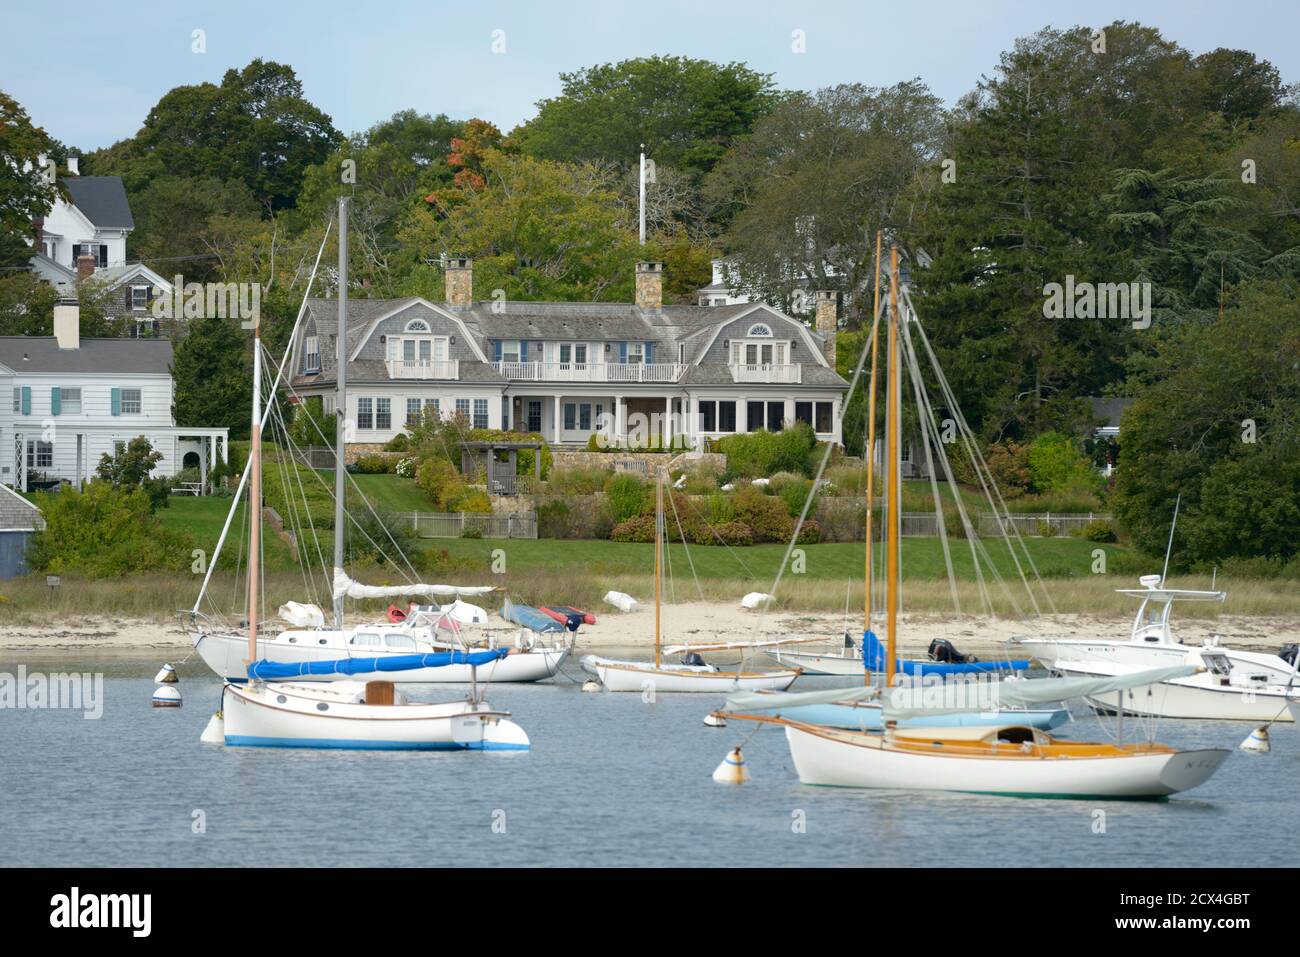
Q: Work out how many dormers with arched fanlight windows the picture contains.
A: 2